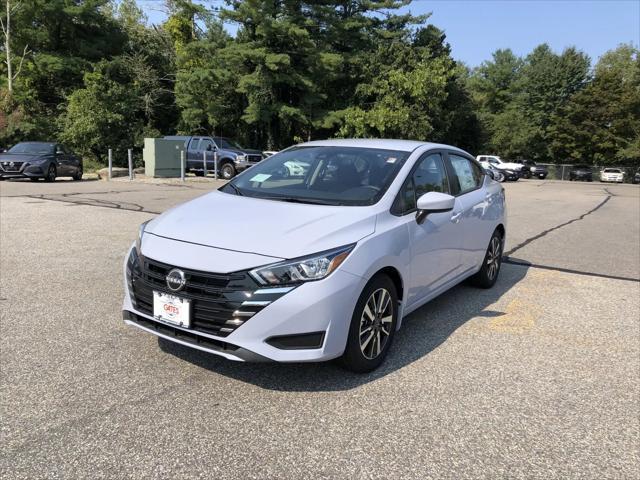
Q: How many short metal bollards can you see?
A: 5